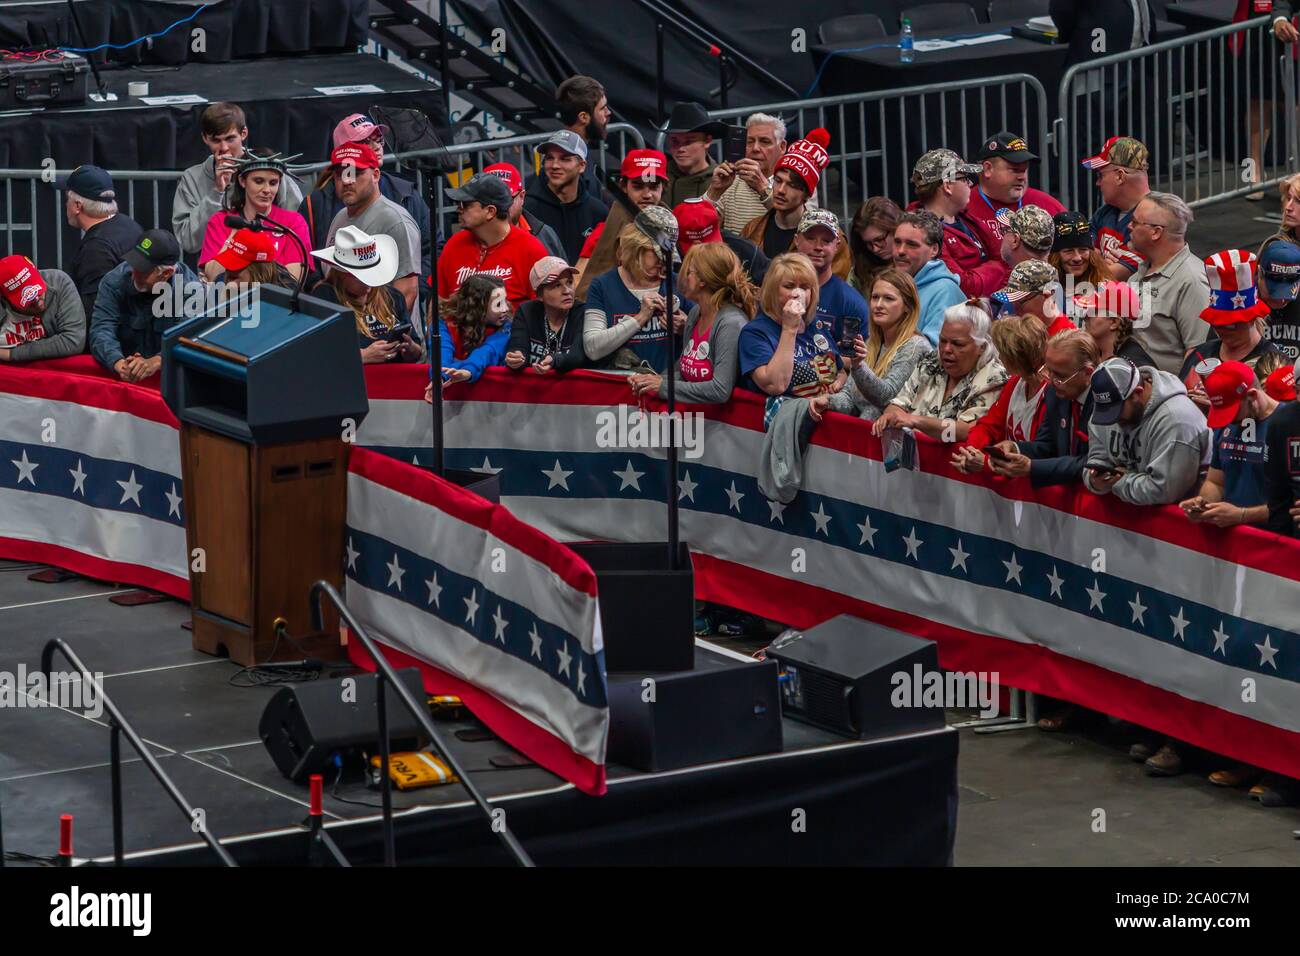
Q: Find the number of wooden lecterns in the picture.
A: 1